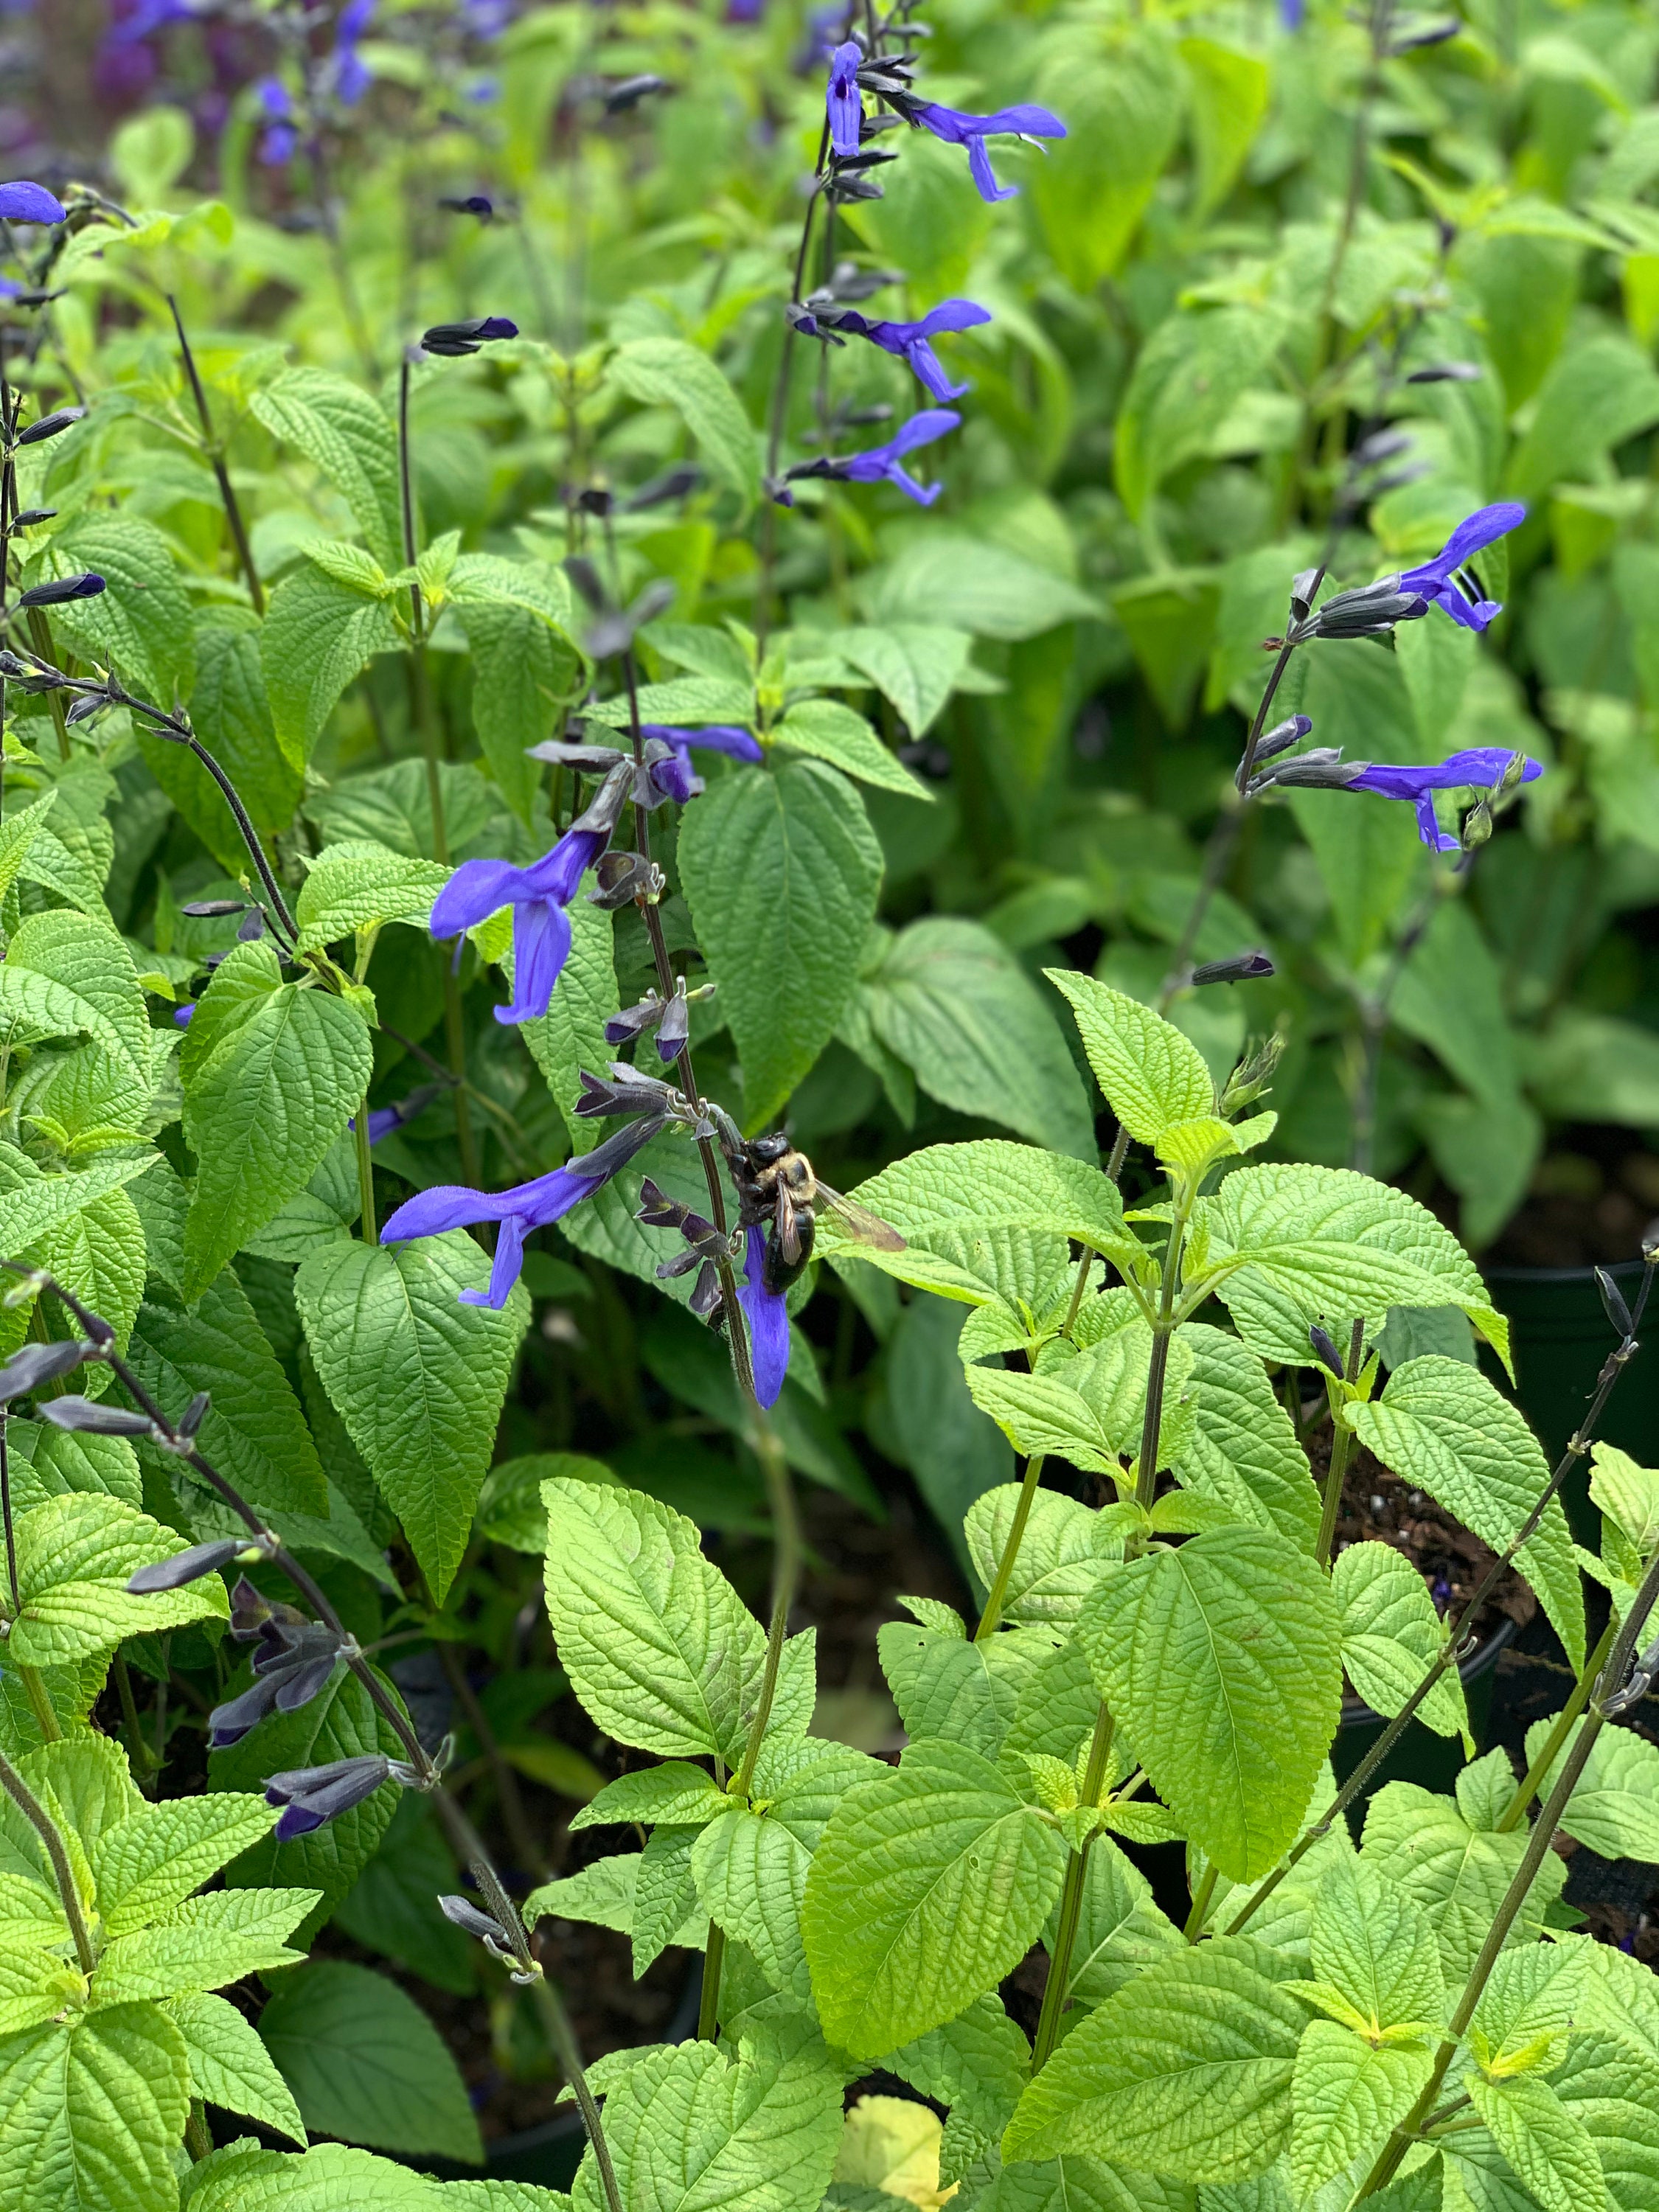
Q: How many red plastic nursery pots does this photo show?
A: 0